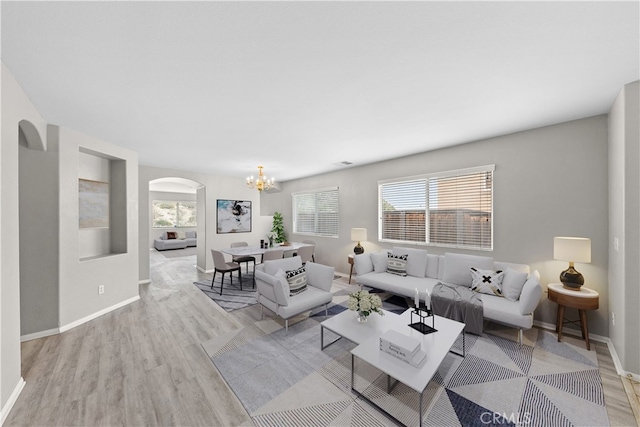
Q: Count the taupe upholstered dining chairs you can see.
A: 5